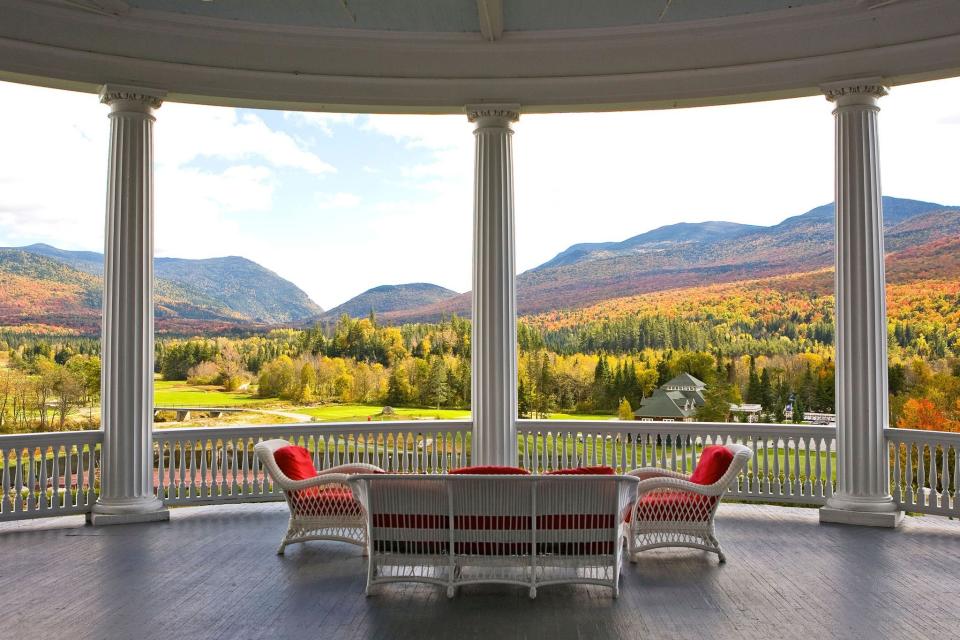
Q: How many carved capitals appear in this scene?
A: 3